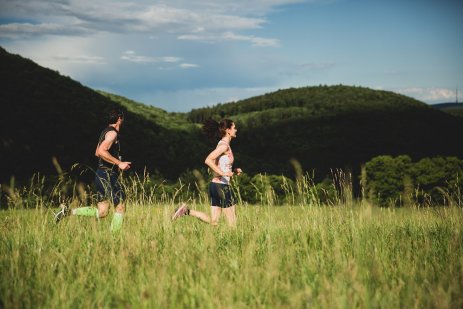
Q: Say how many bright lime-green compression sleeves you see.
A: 2